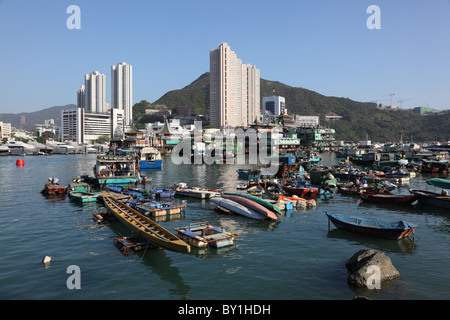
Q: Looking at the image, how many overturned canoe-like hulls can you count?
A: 3